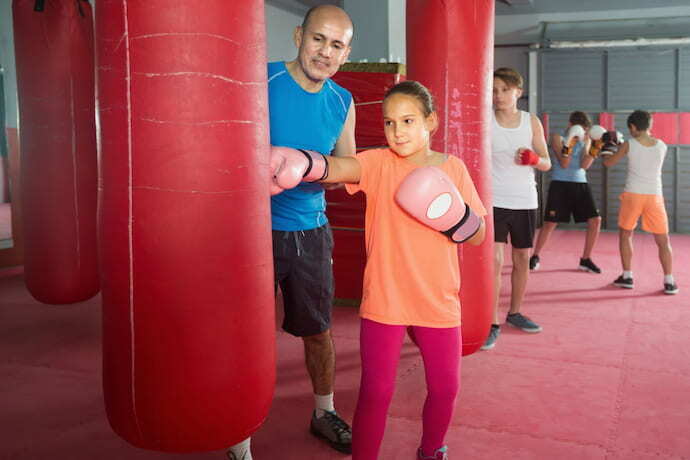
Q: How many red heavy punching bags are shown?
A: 3